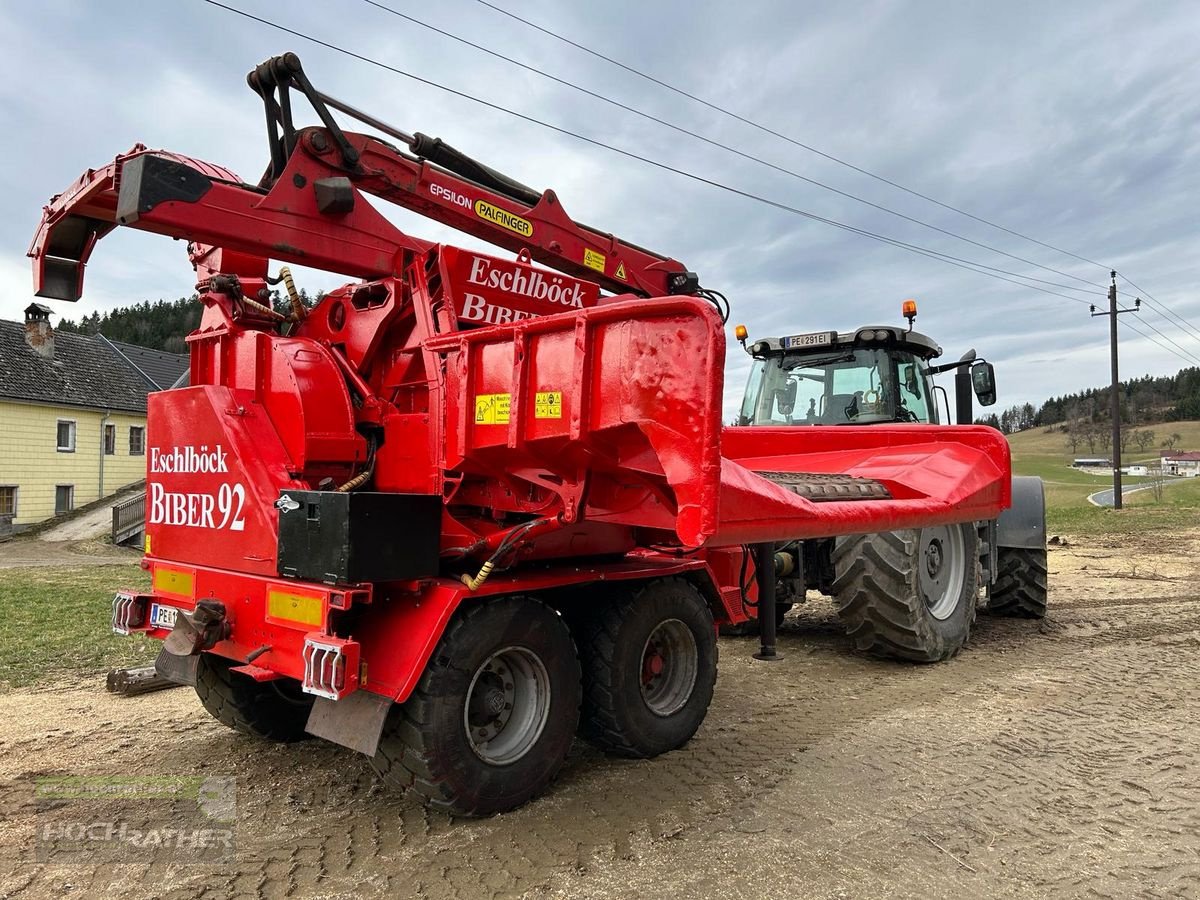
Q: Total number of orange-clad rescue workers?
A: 0